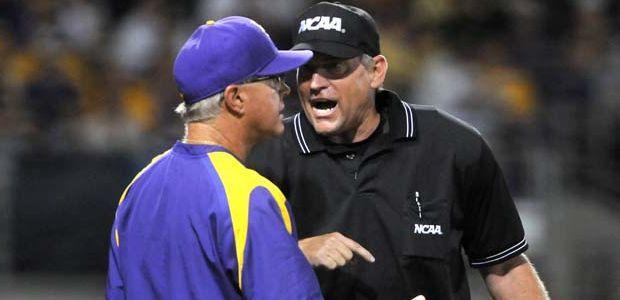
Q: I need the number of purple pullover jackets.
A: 1